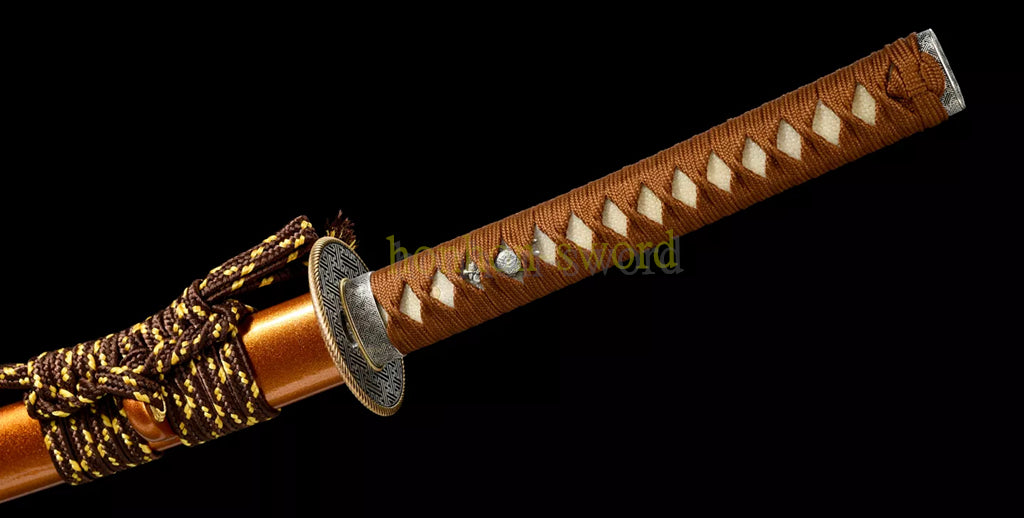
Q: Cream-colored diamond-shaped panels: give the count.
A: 12